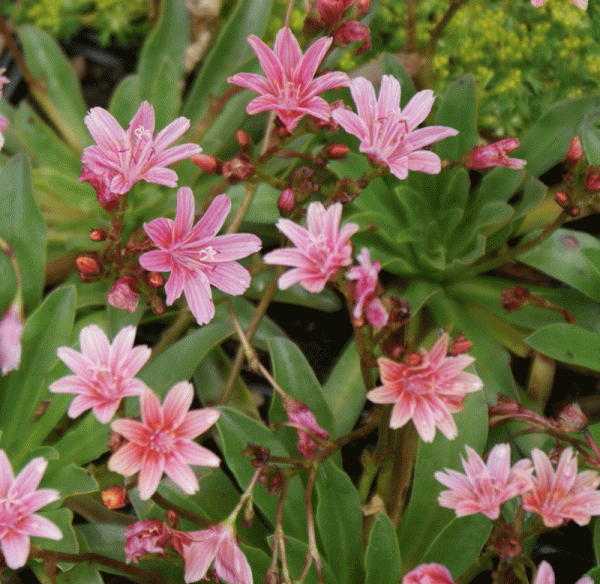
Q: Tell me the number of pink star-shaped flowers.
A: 11